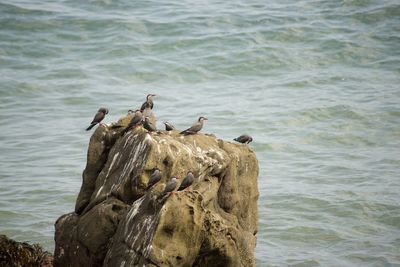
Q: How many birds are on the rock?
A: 11